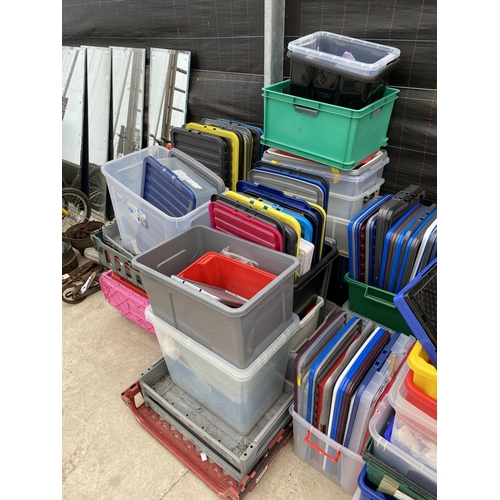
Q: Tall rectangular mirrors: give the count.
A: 4